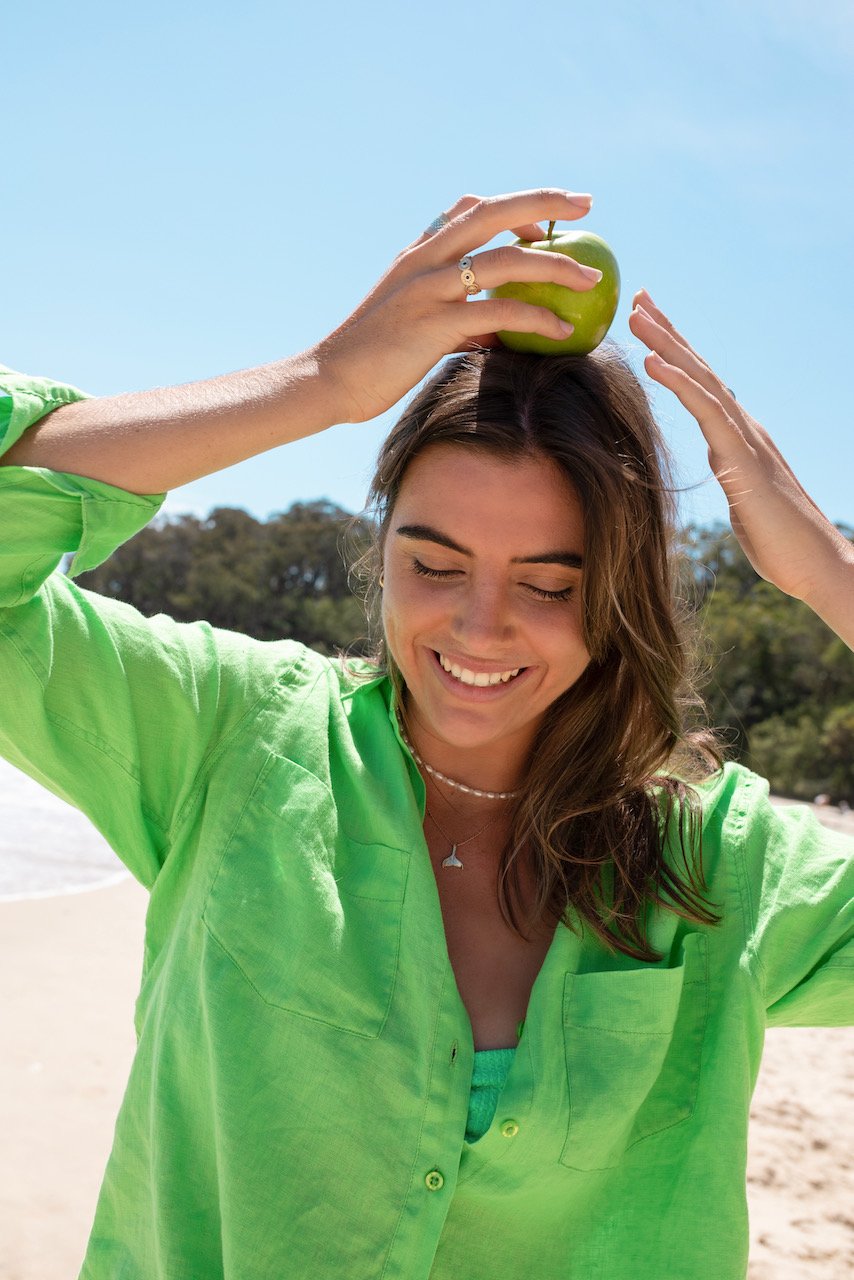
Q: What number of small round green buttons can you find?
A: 2